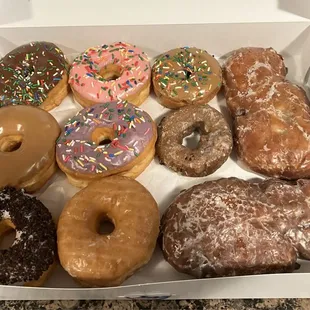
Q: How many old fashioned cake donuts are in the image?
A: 1